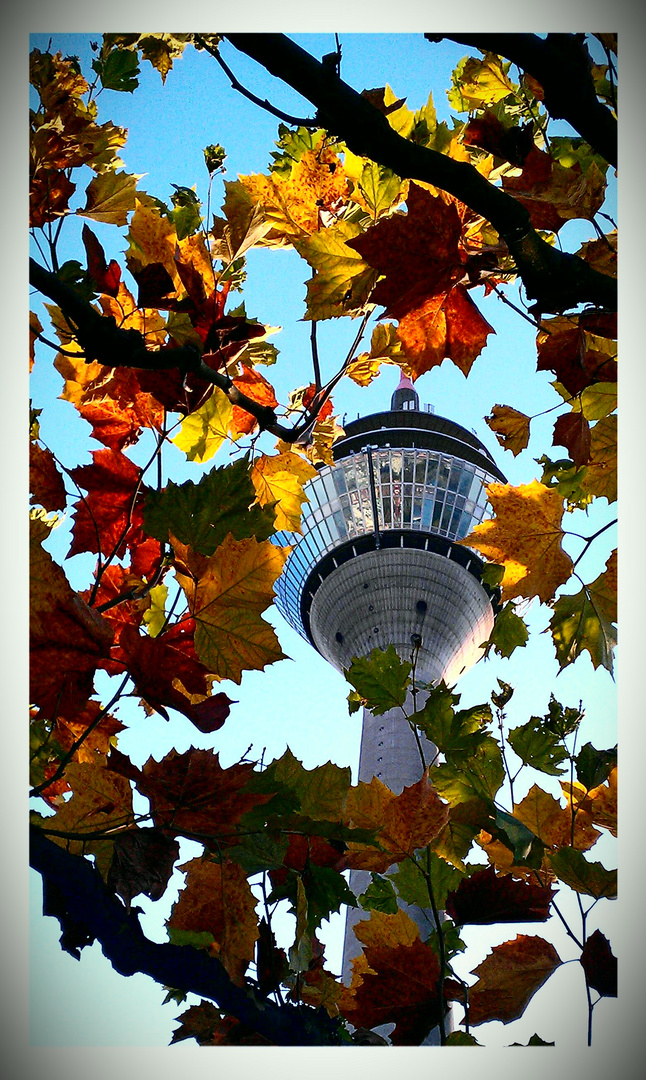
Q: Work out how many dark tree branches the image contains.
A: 4